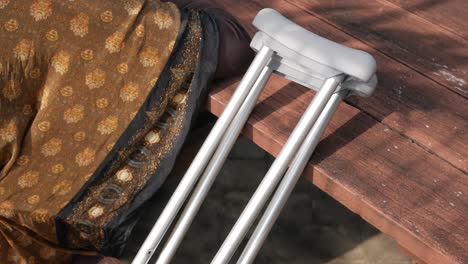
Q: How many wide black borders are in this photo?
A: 1